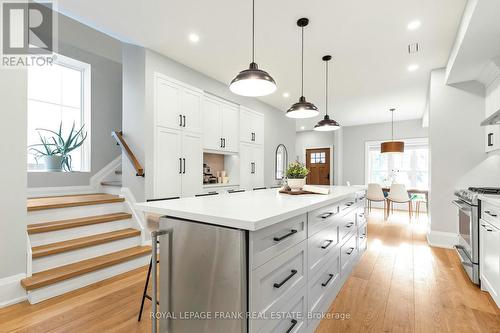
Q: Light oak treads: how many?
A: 4